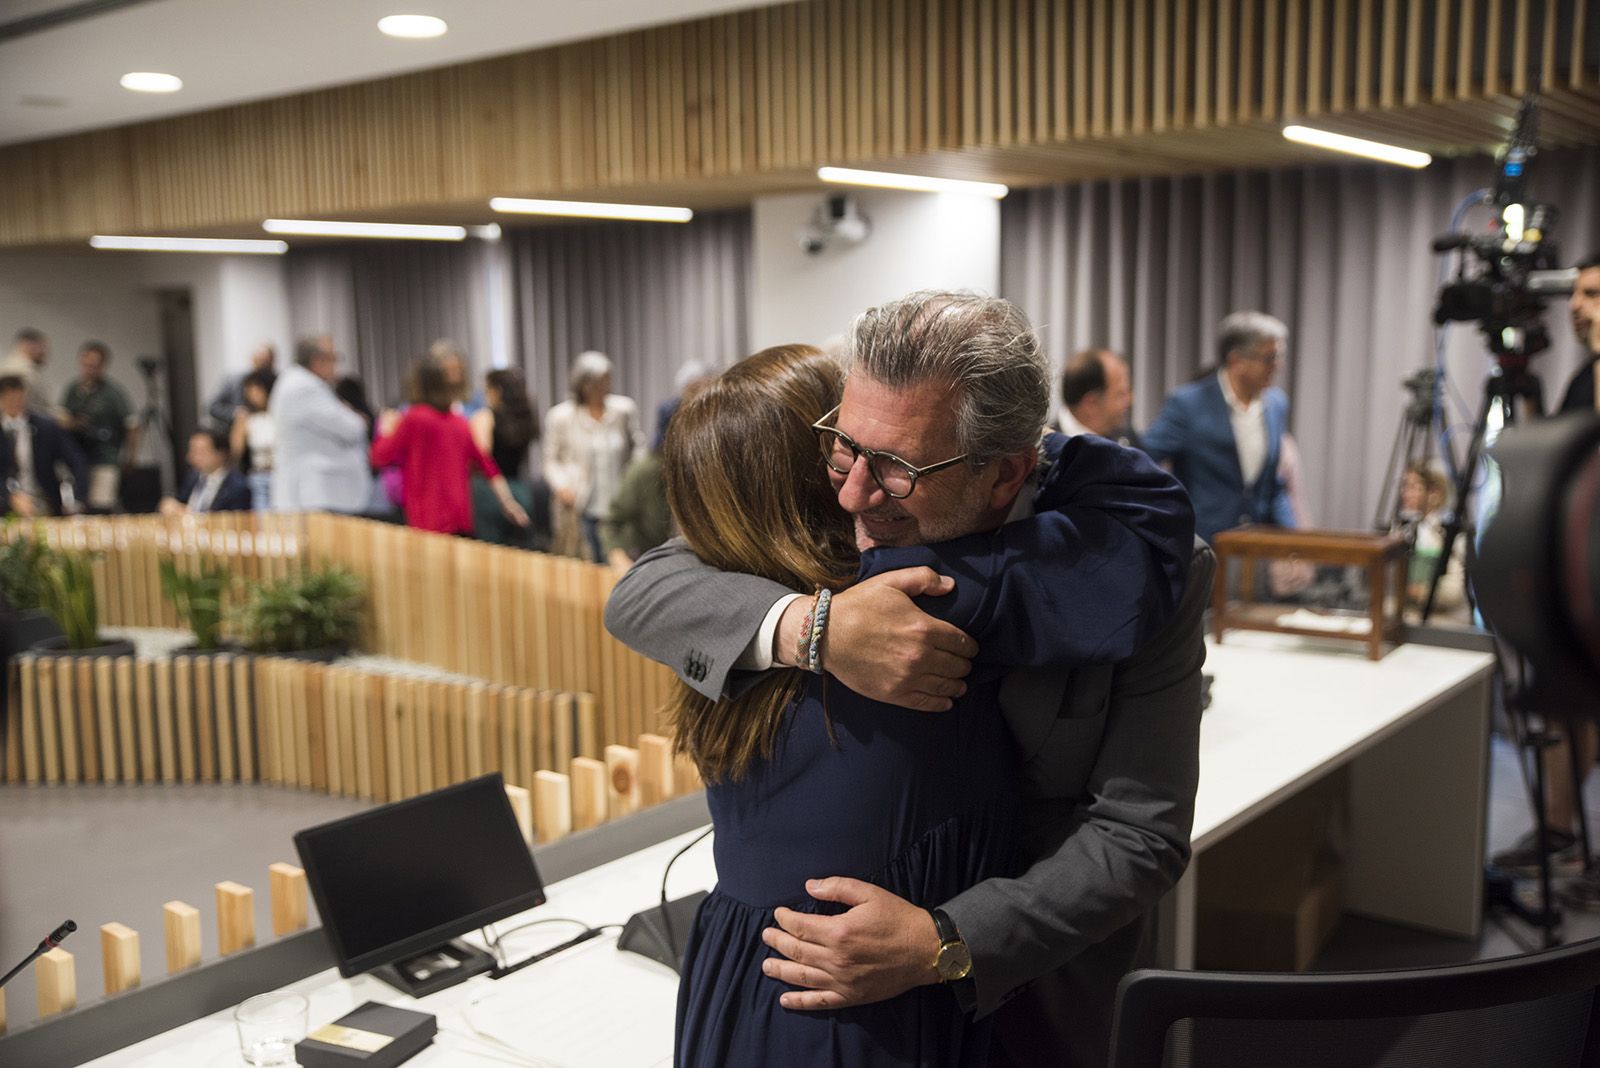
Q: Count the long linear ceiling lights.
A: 5